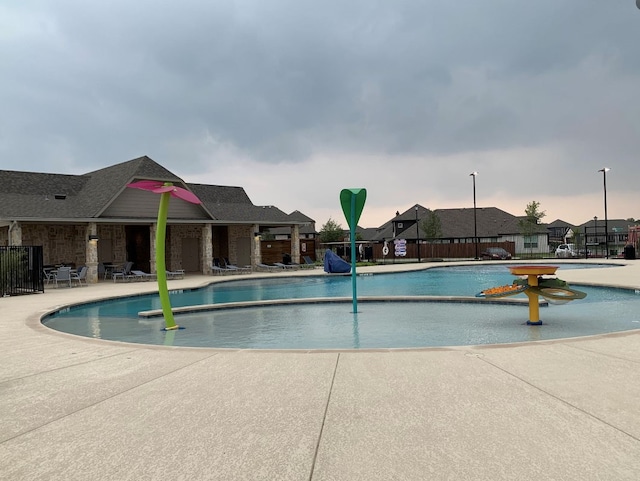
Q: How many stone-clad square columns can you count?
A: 6